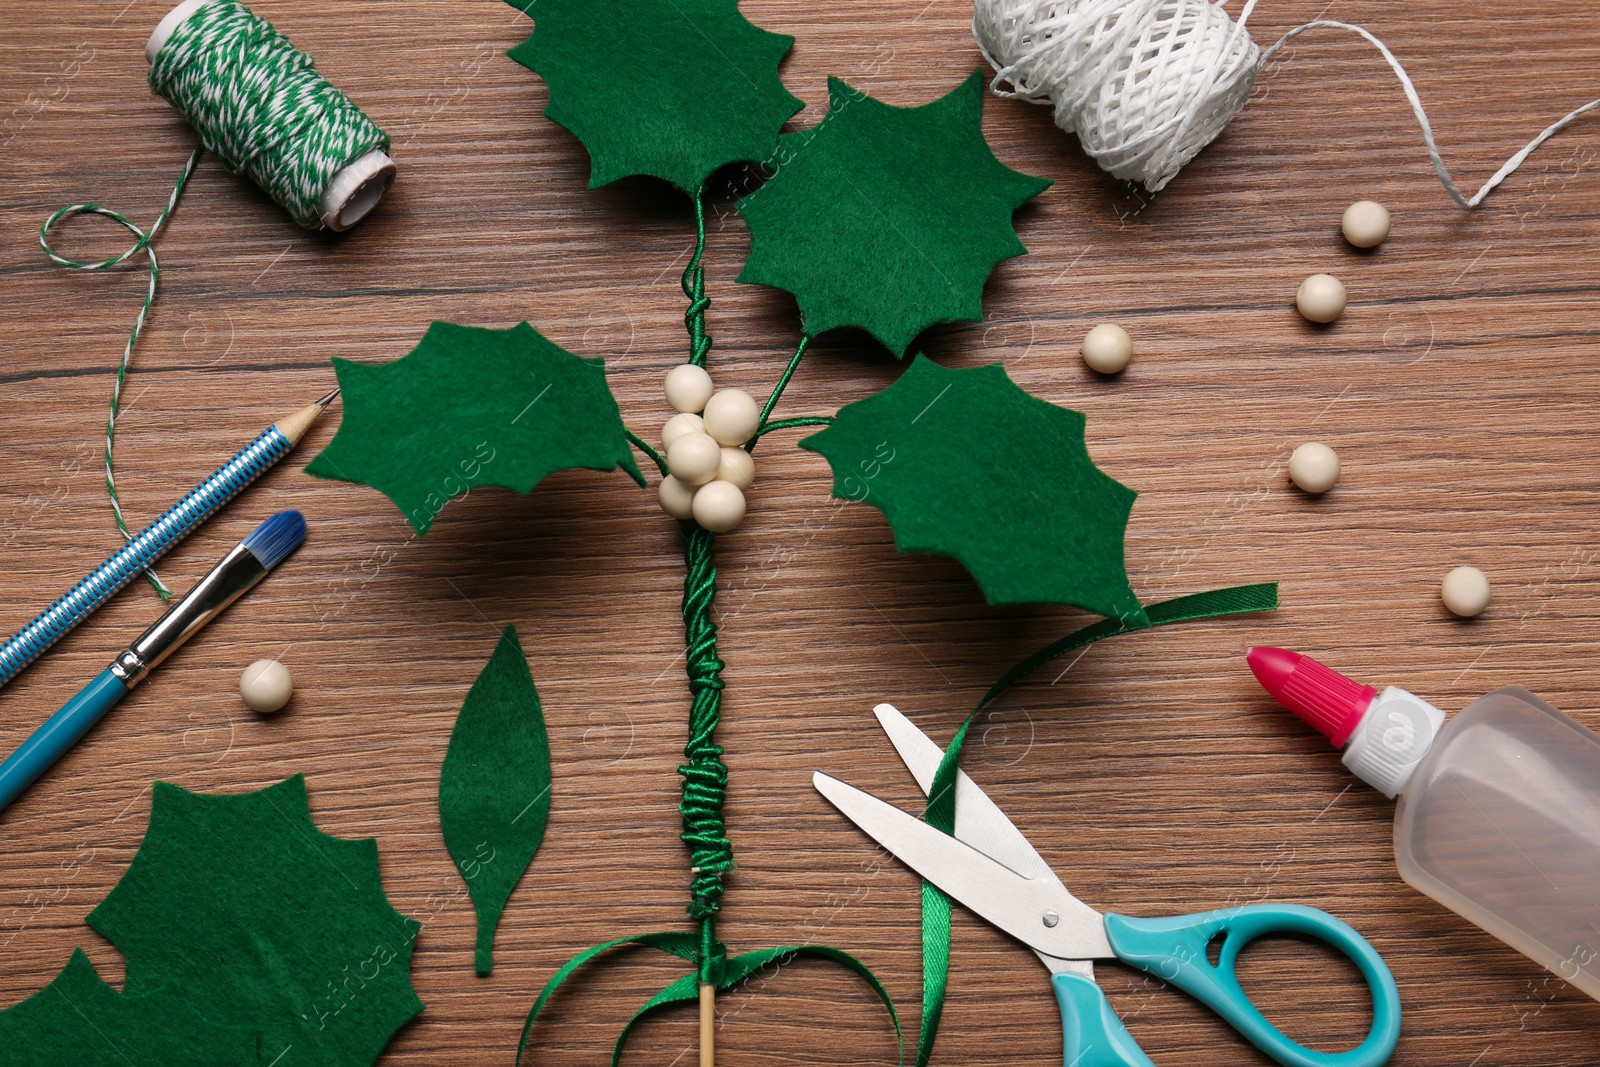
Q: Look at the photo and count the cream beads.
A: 13